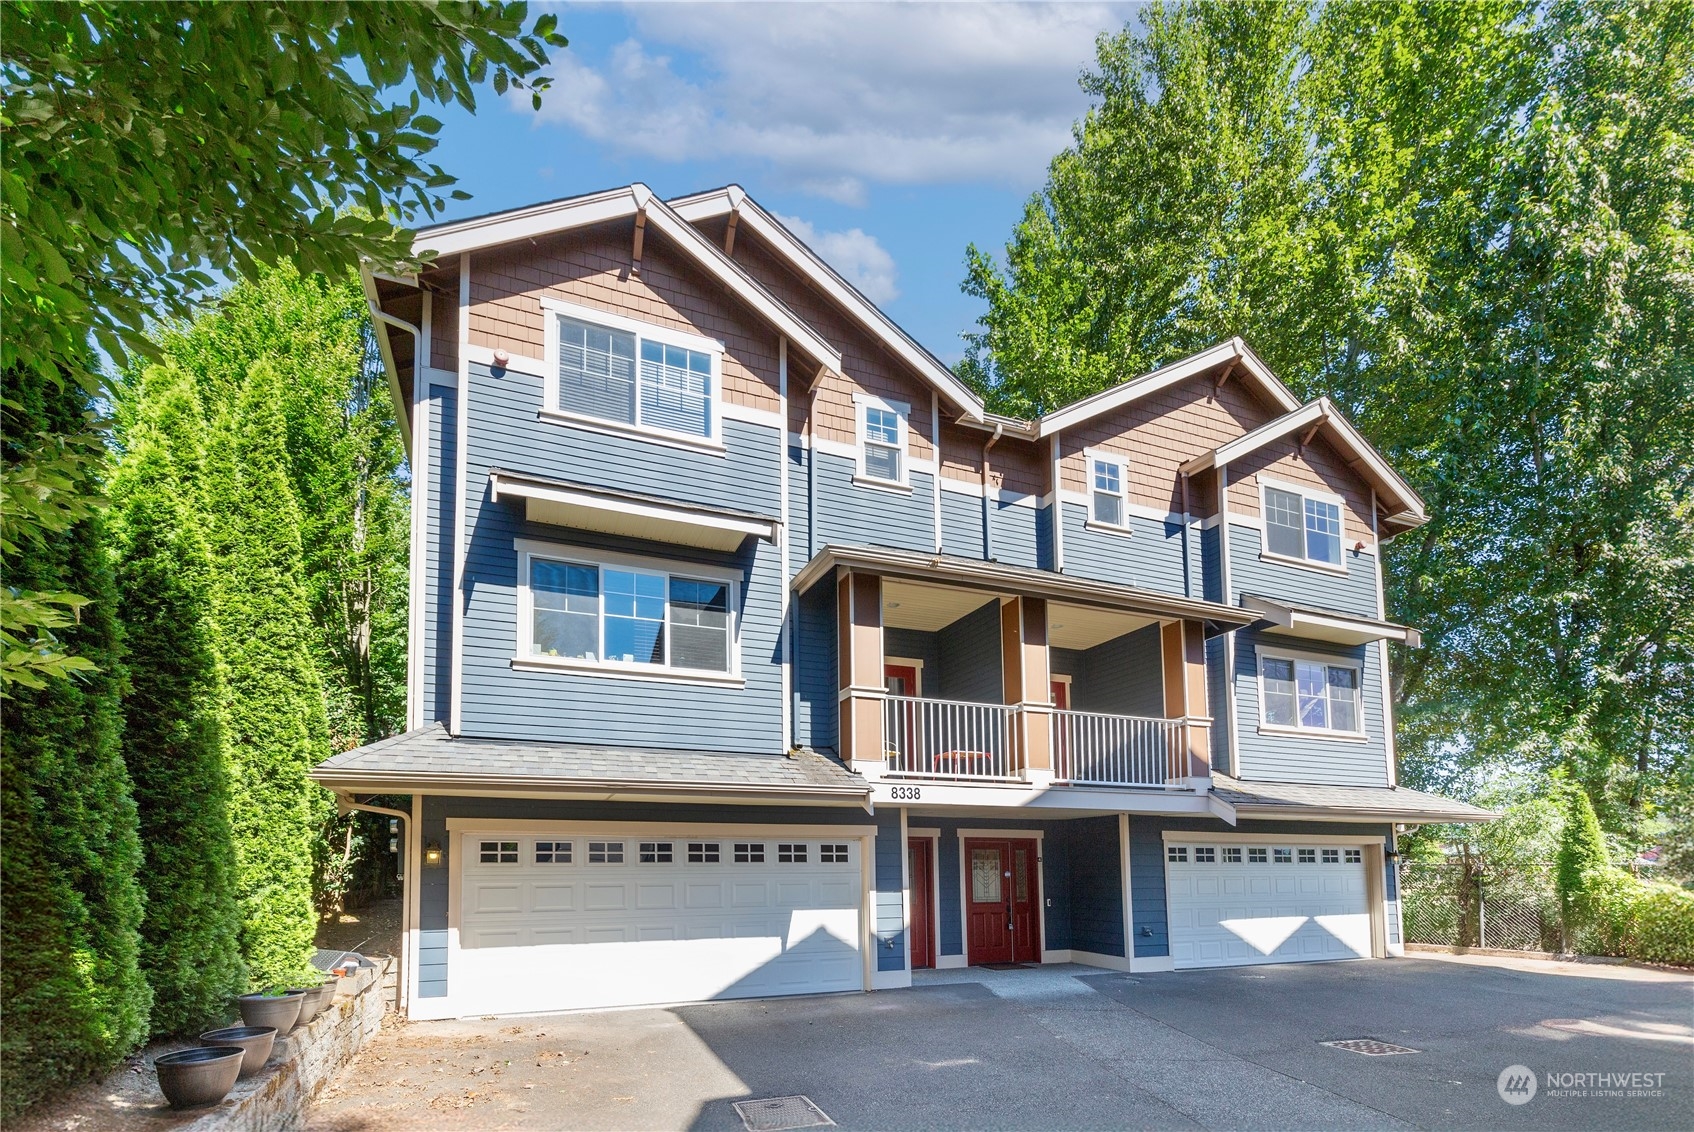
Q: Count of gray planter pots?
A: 5